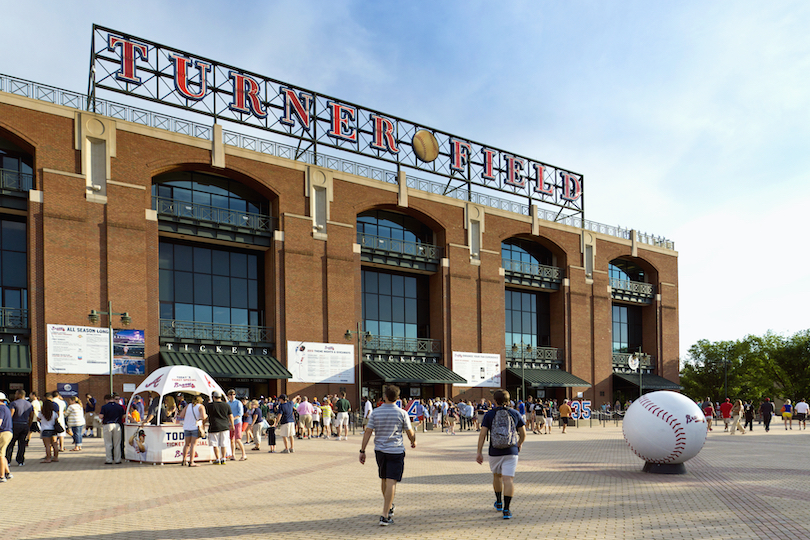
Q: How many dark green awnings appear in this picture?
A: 5